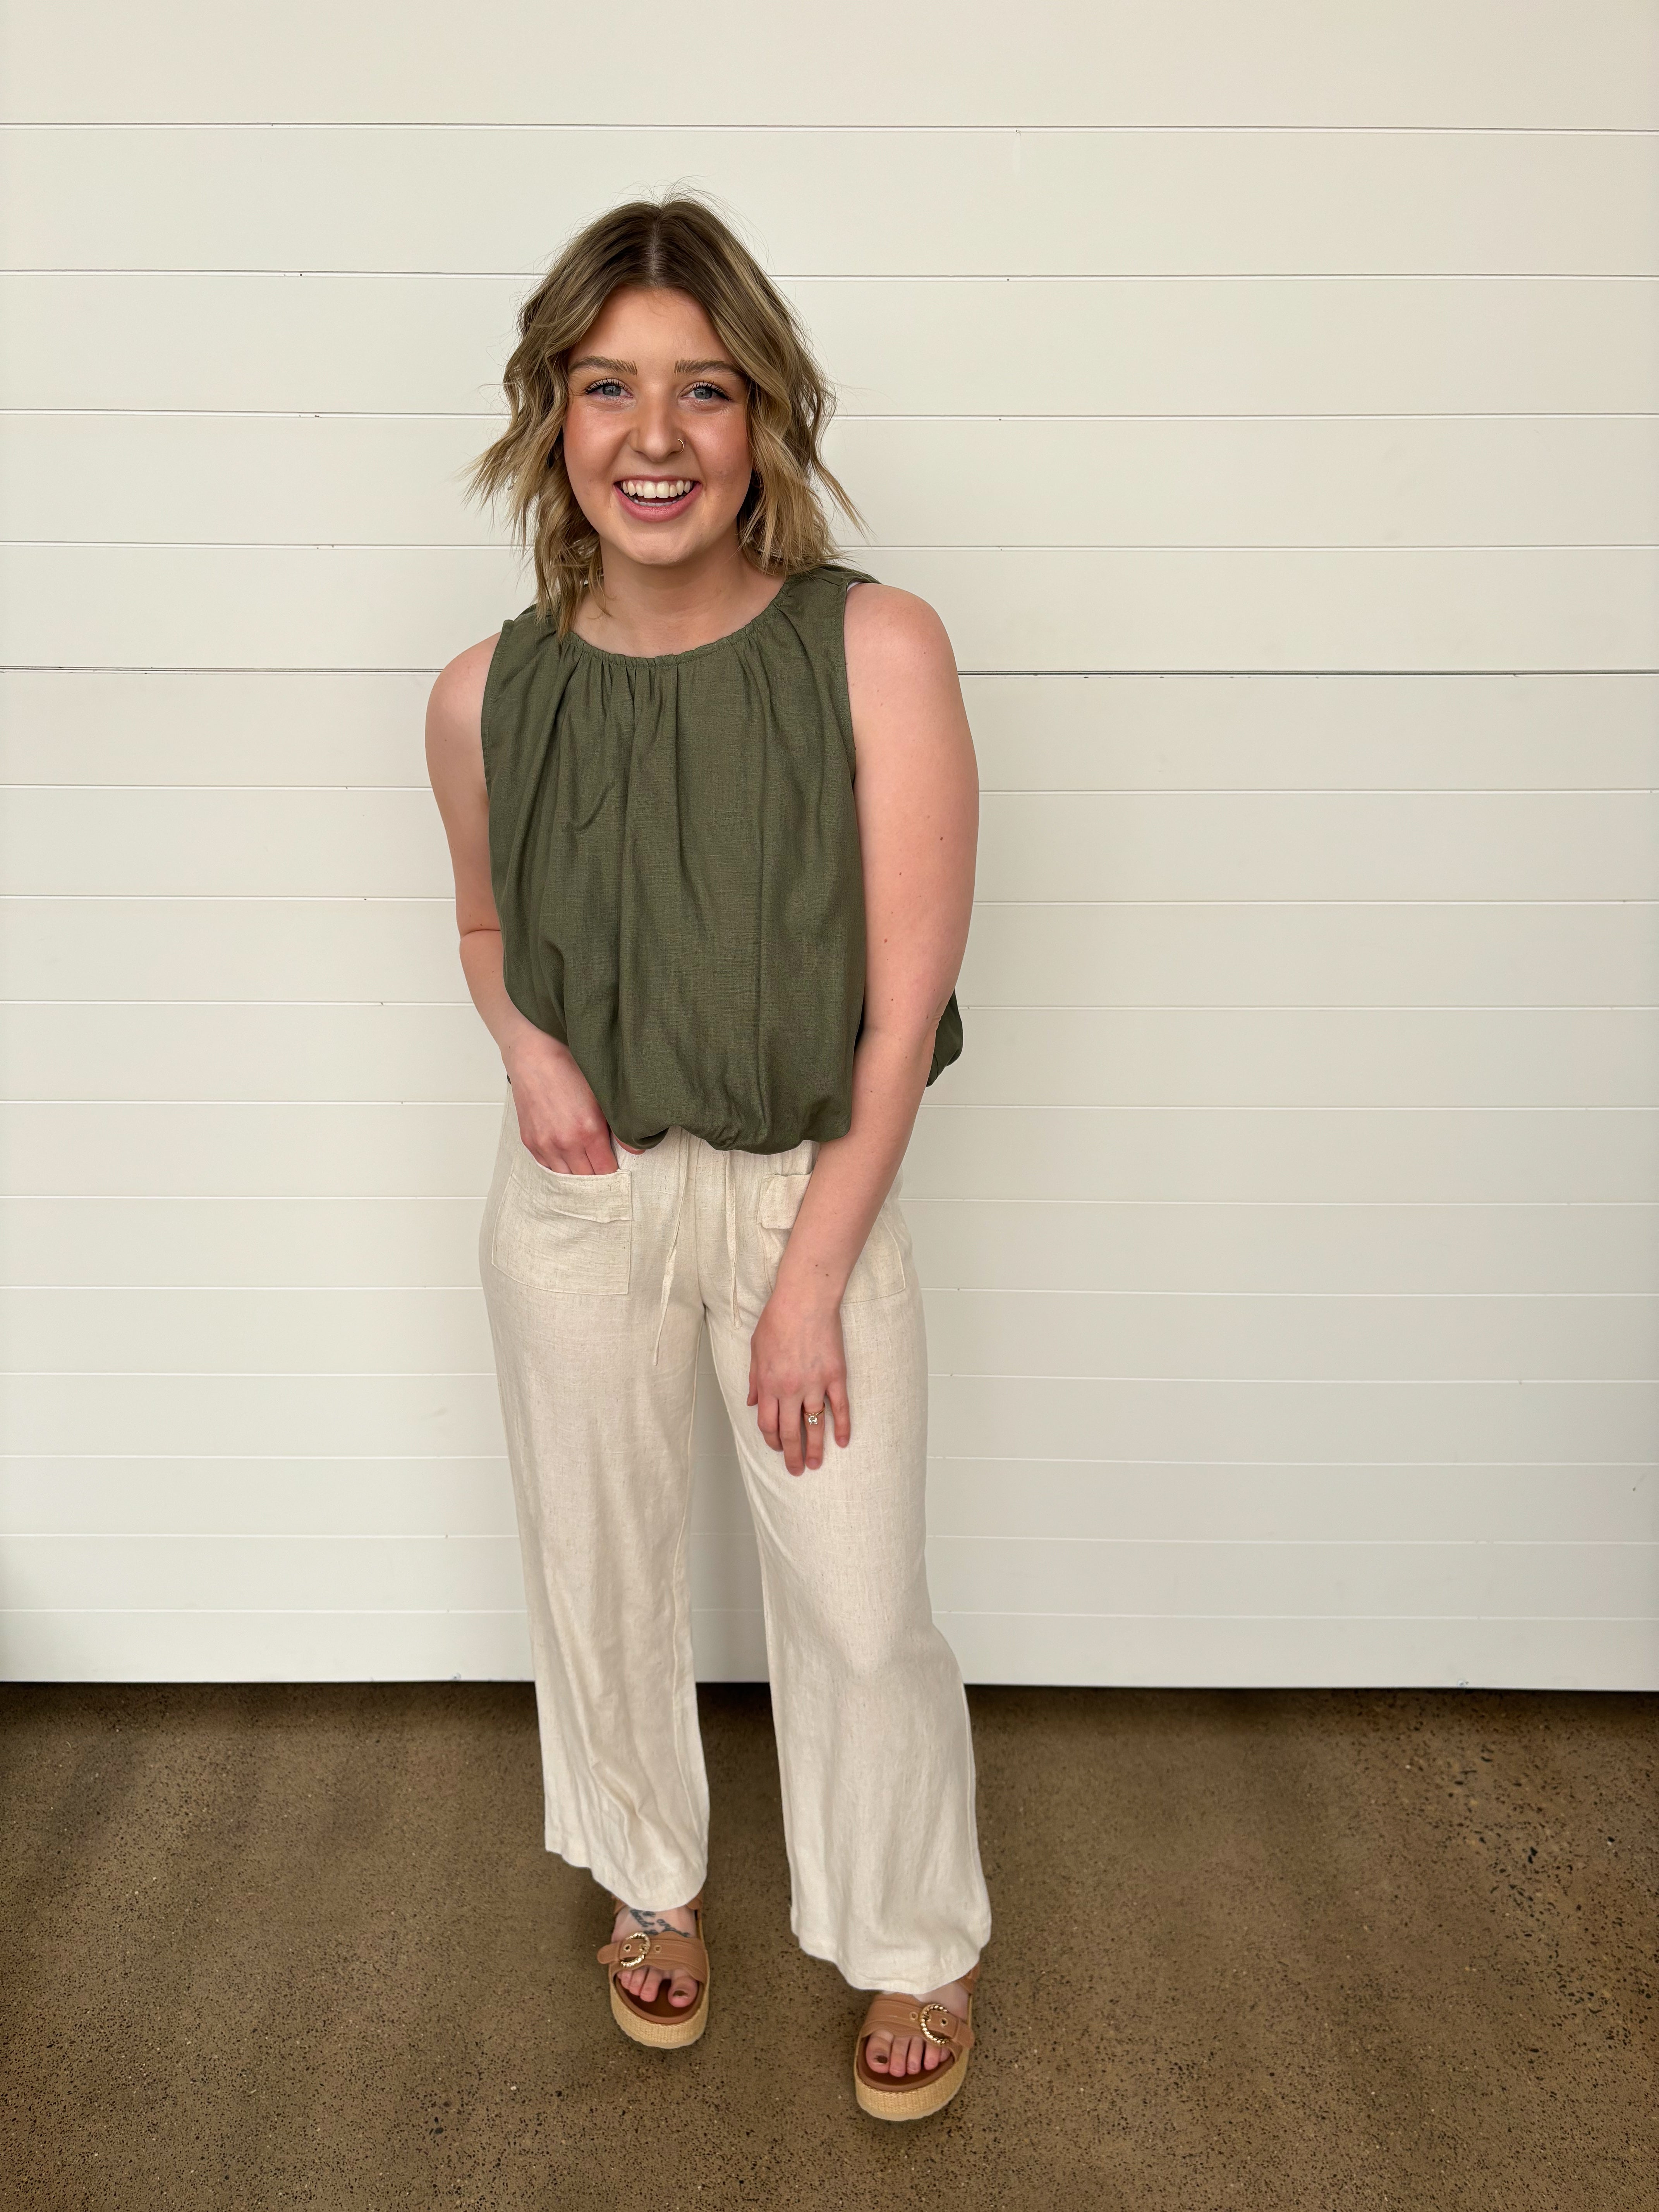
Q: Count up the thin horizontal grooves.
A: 15